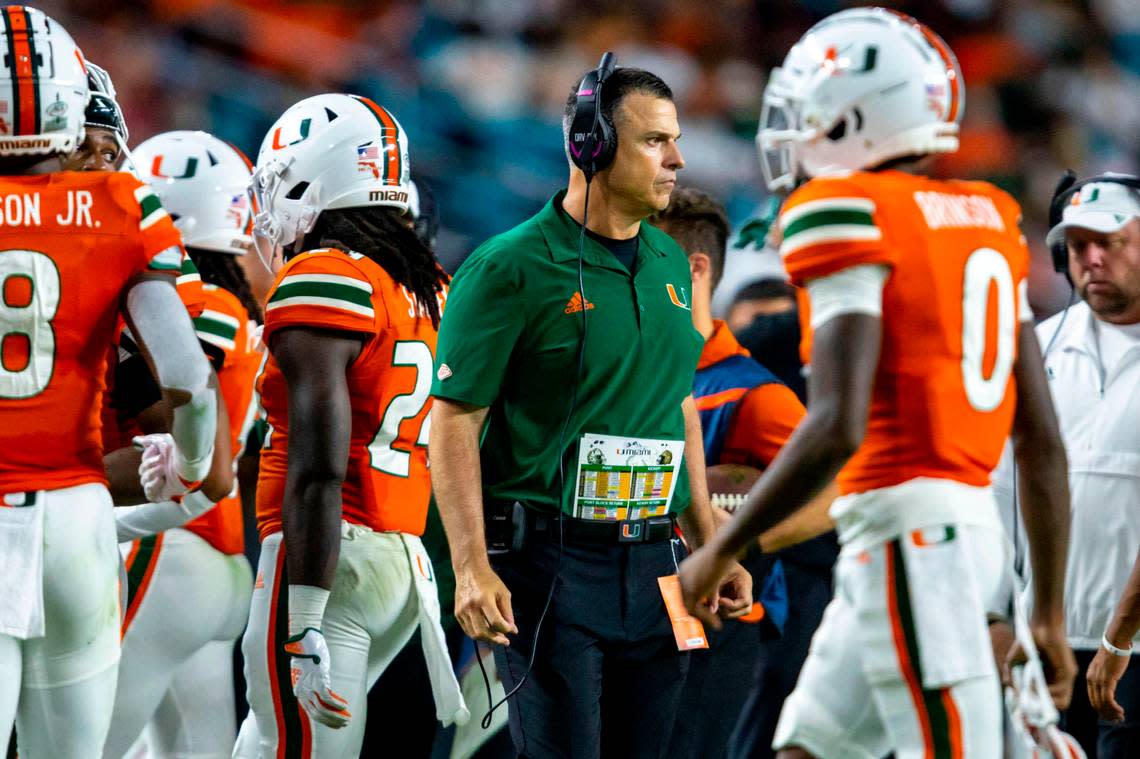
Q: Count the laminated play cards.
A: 1